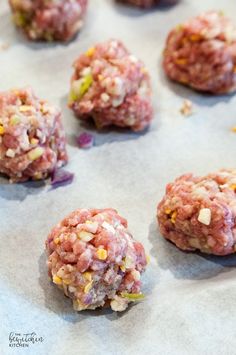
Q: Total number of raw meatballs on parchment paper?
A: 7